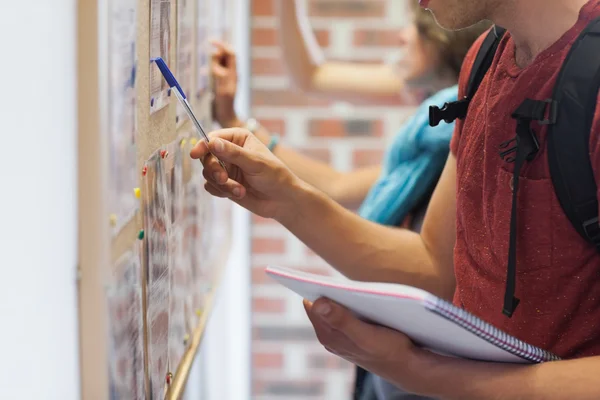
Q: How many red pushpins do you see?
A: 3